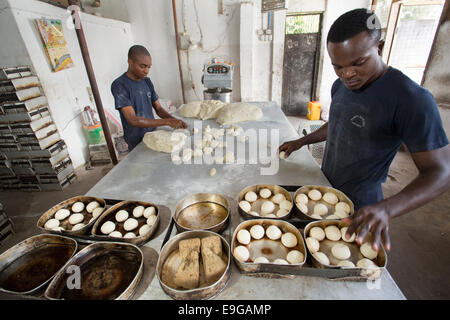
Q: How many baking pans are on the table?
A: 10